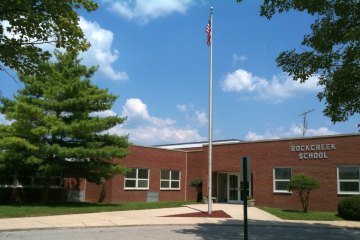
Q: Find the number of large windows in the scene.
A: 4